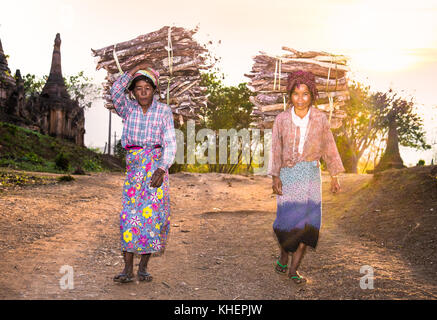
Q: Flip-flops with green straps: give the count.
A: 2